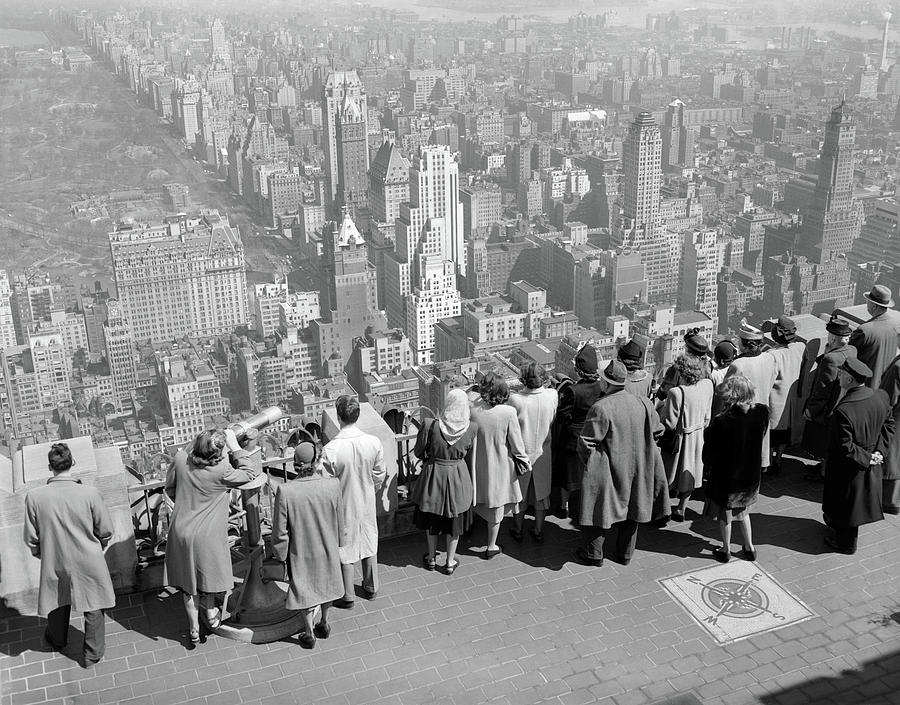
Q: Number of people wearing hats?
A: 11